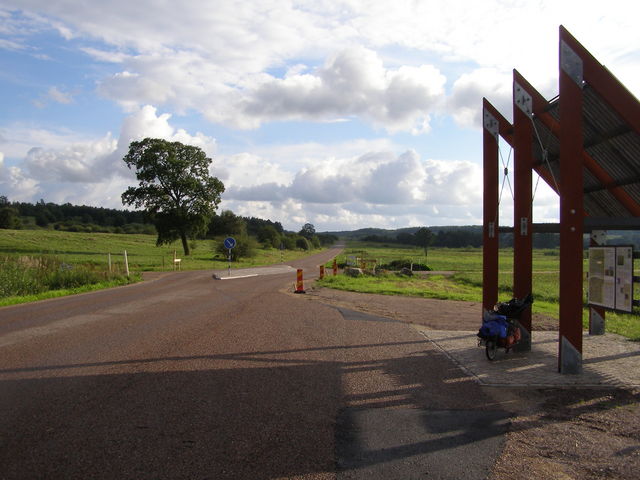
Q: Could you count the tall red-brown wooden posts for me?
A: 3